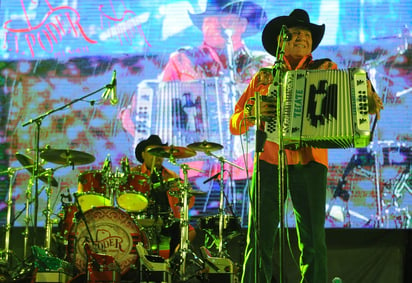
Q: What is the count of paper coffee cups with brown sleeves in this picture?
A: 0